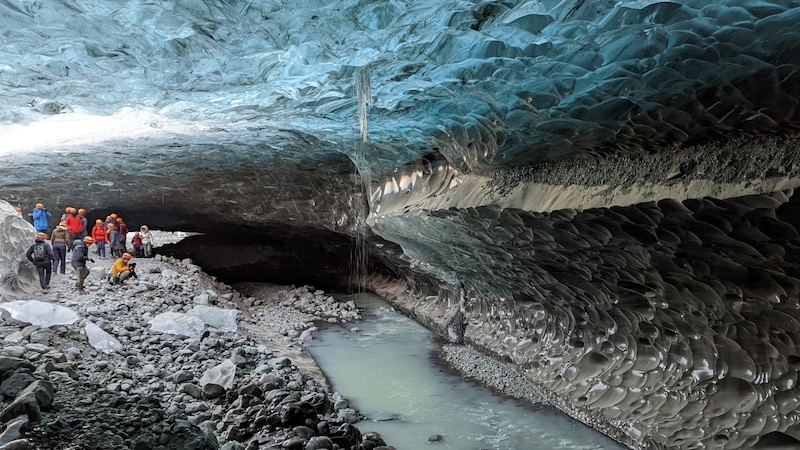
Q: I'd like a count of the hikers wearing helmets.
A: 14